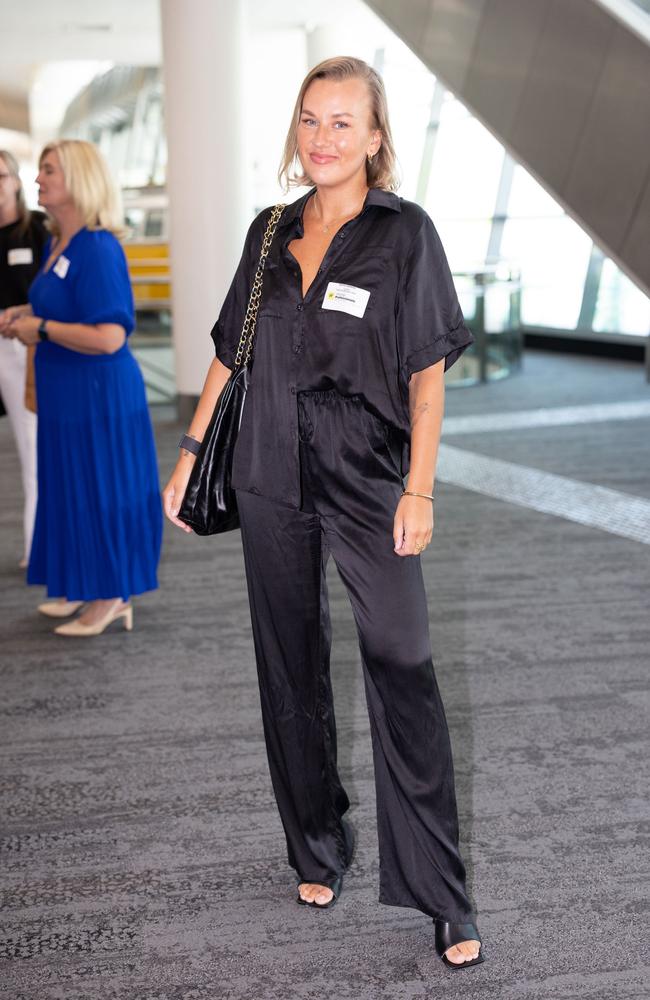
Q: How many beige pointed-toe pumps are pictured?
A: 2